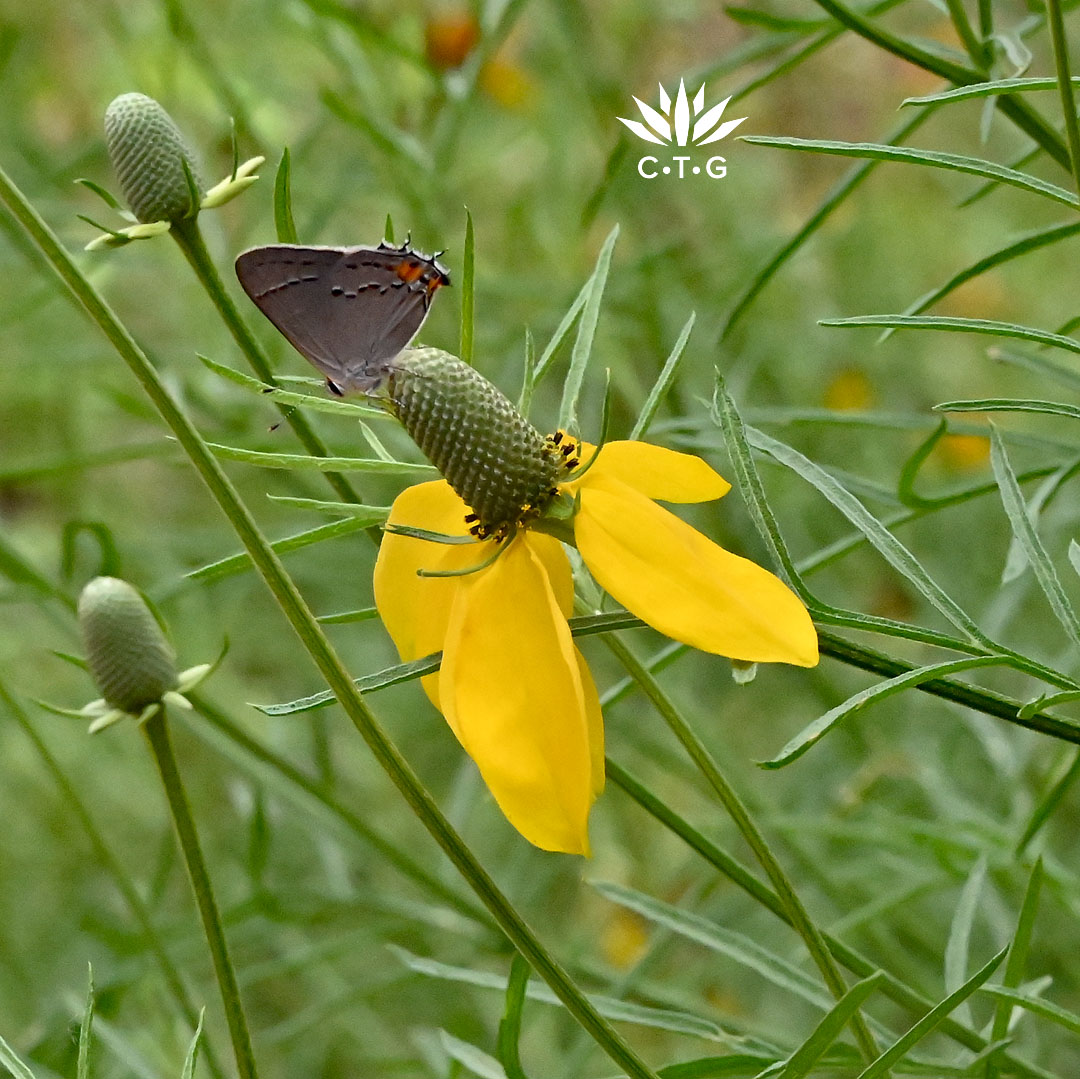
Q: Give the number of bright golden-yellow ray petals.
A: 5